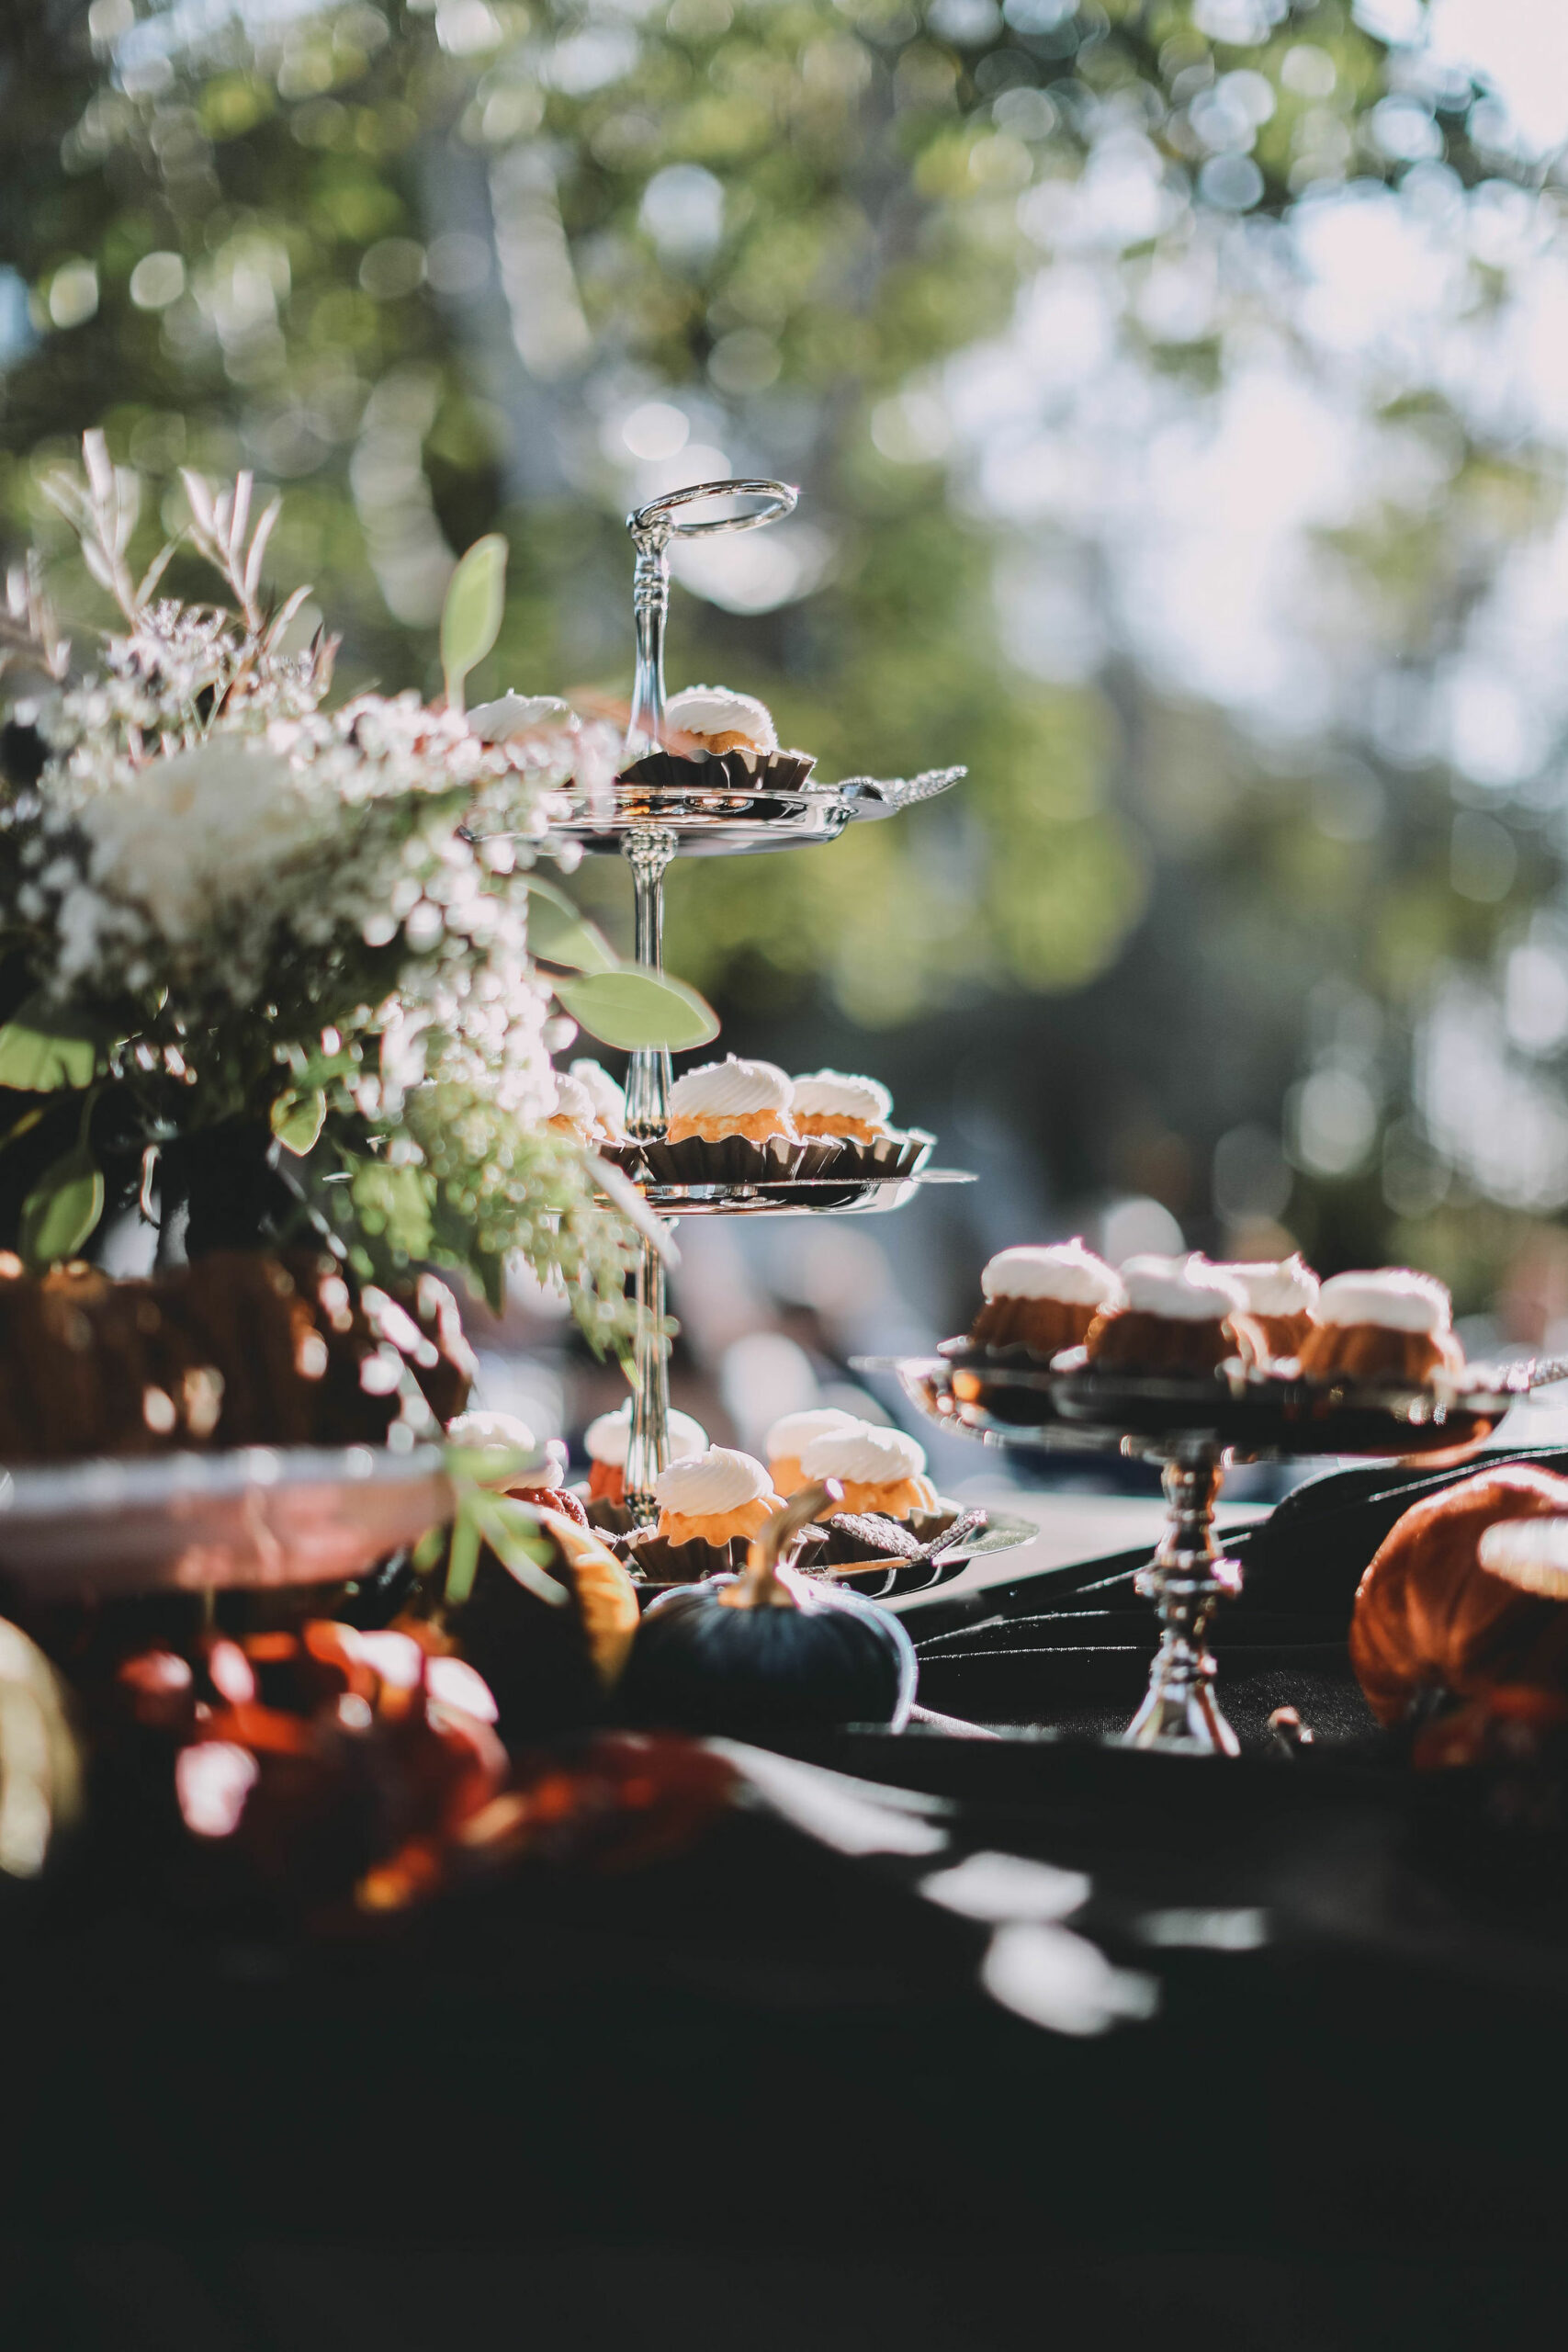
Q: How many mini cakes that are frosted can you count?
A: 15